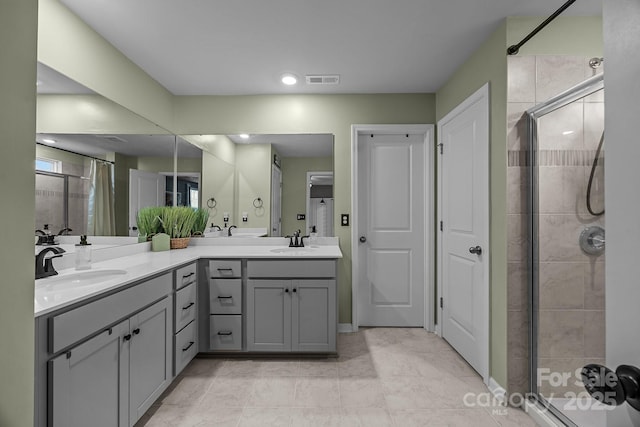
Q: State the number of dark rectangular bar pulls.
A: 6